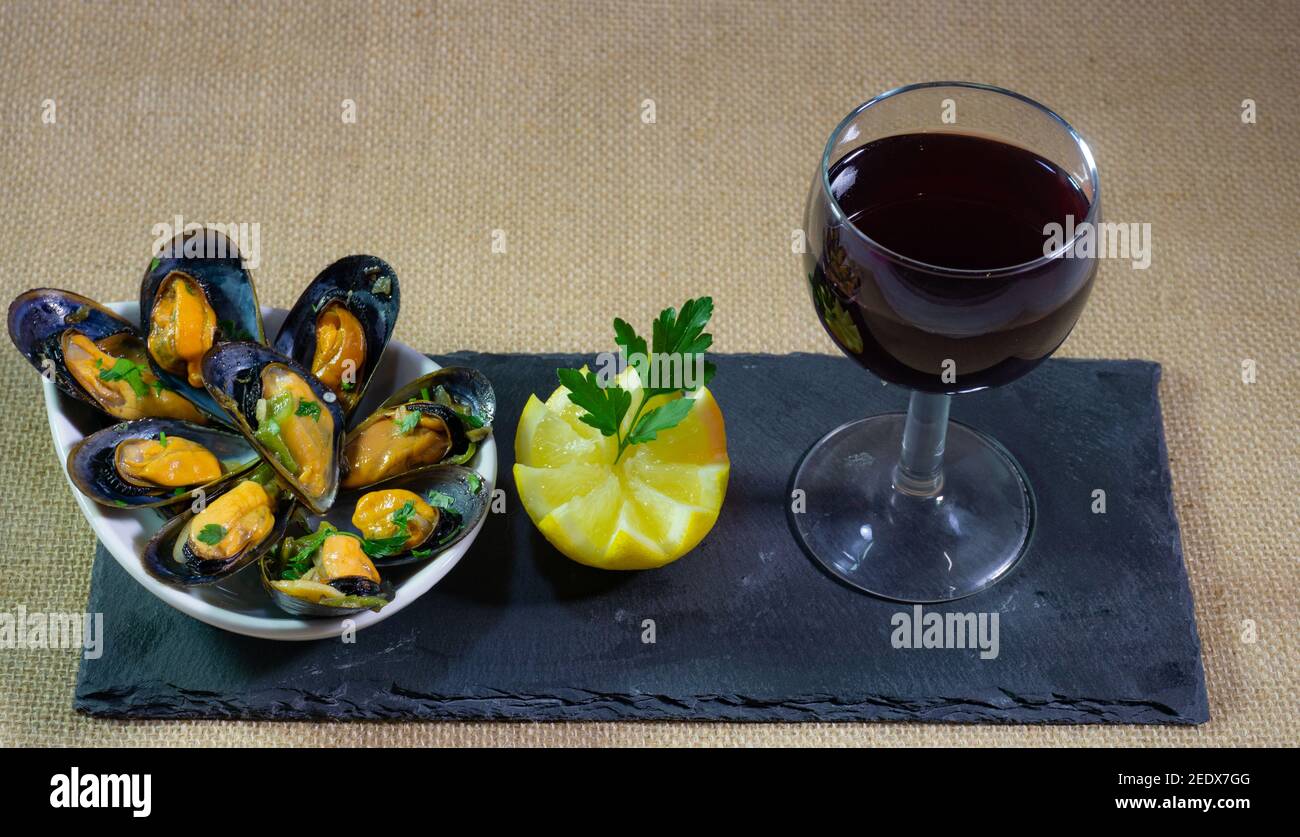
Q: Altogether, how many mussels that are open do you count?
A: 9